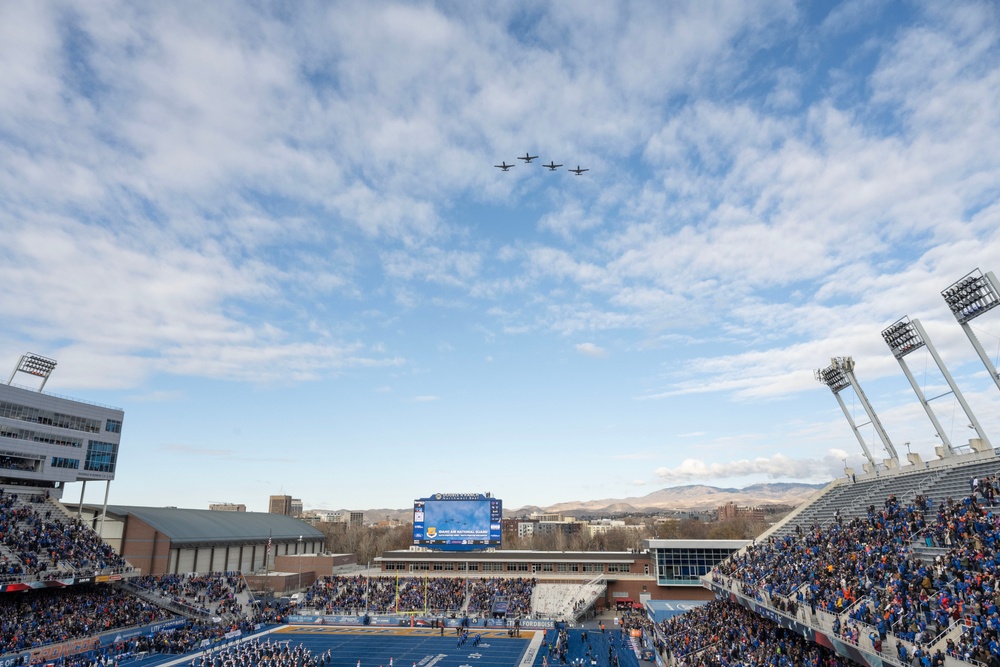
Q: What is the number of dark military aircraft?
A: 4